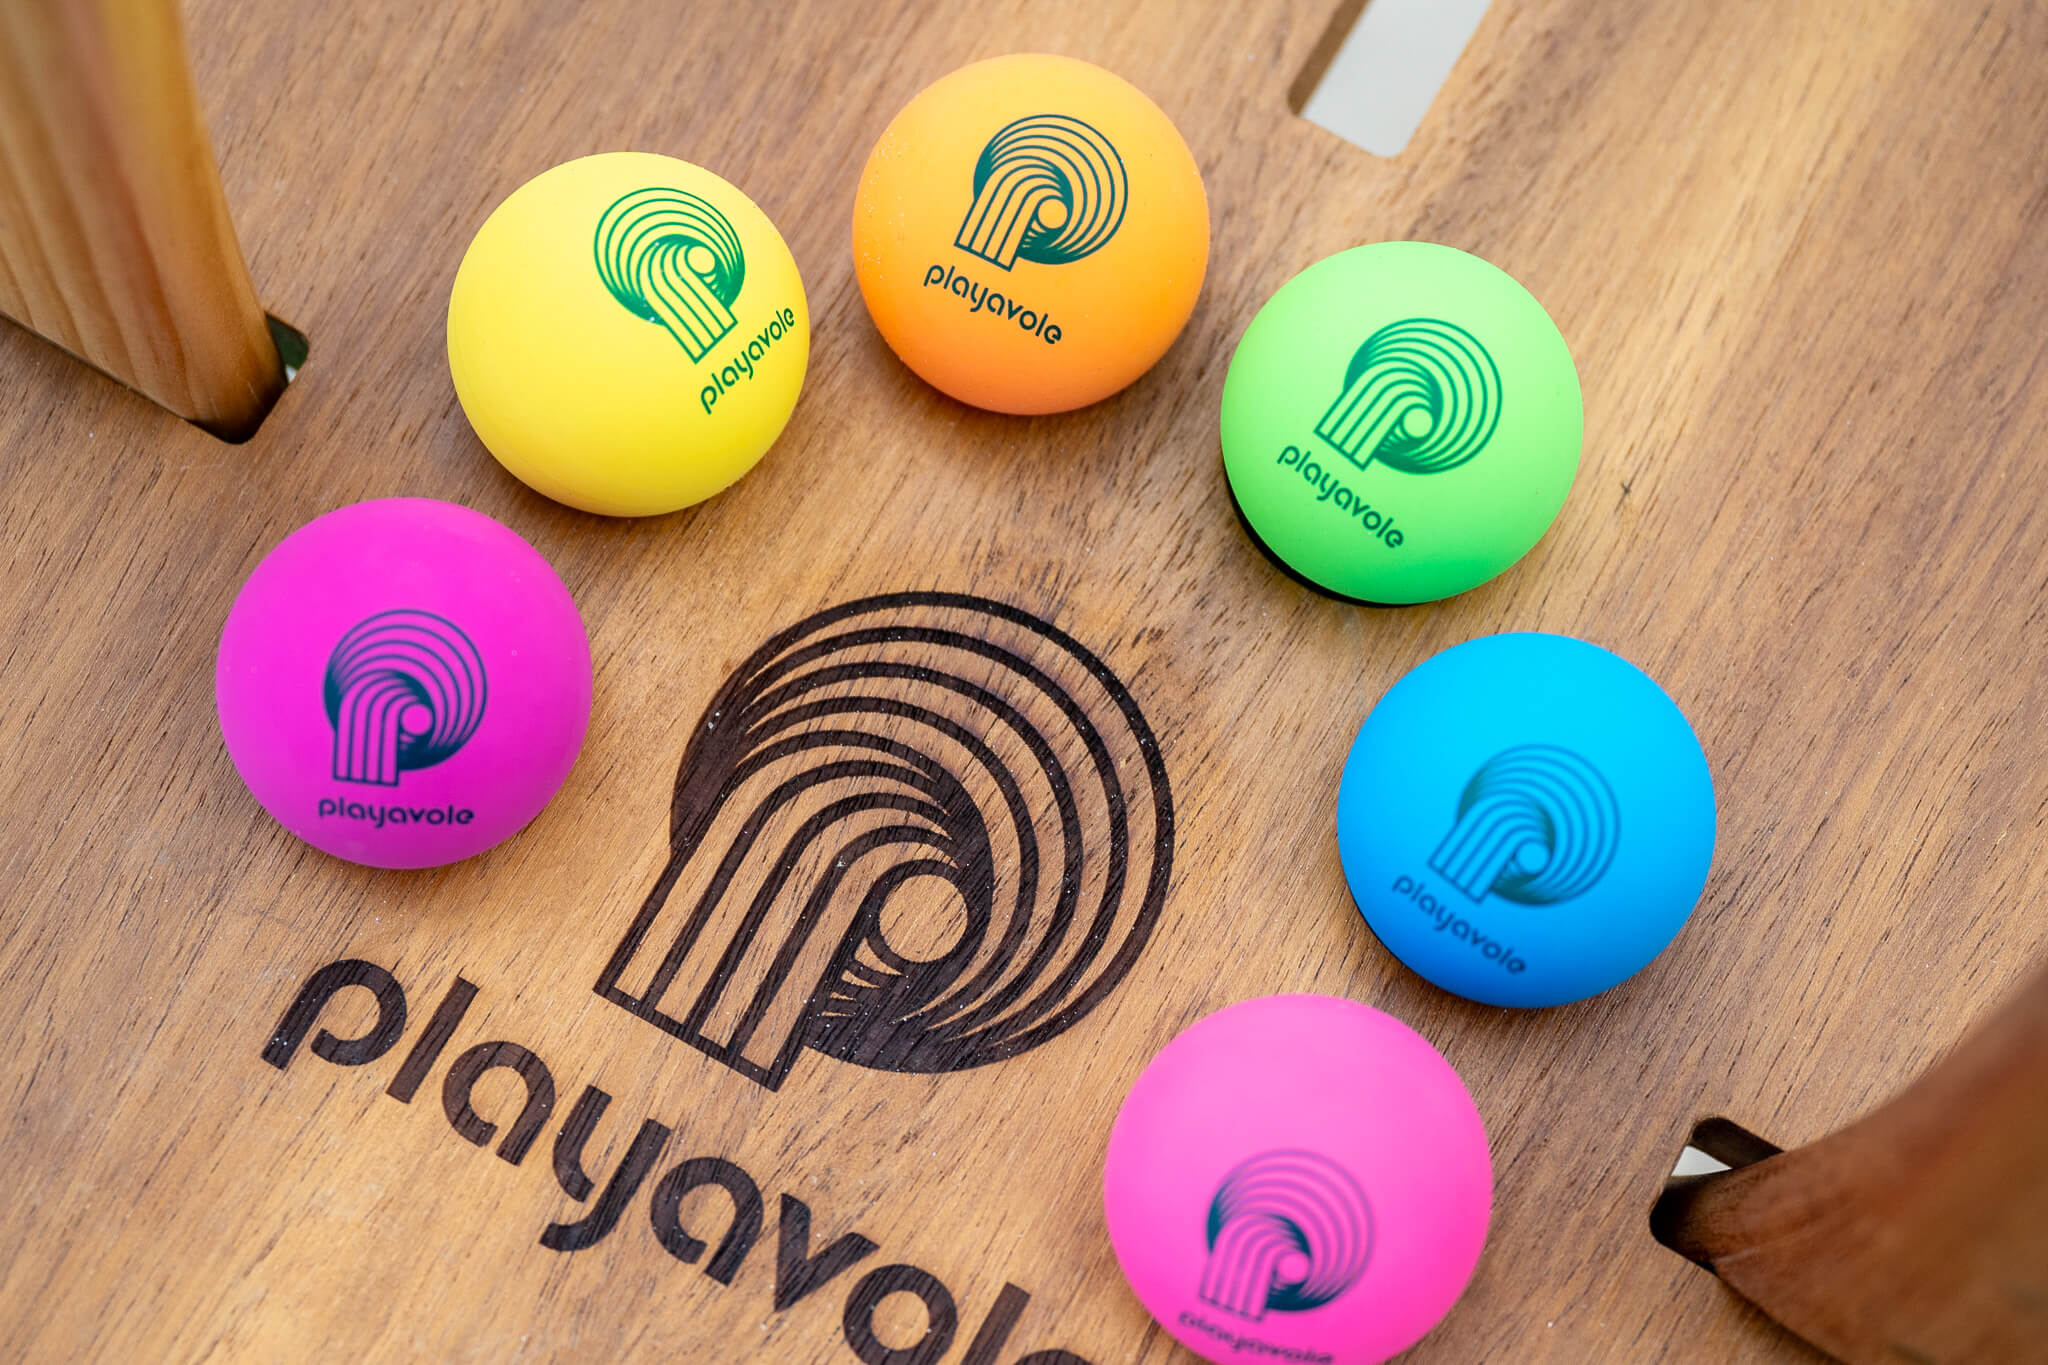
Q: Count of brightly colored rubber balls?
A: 6